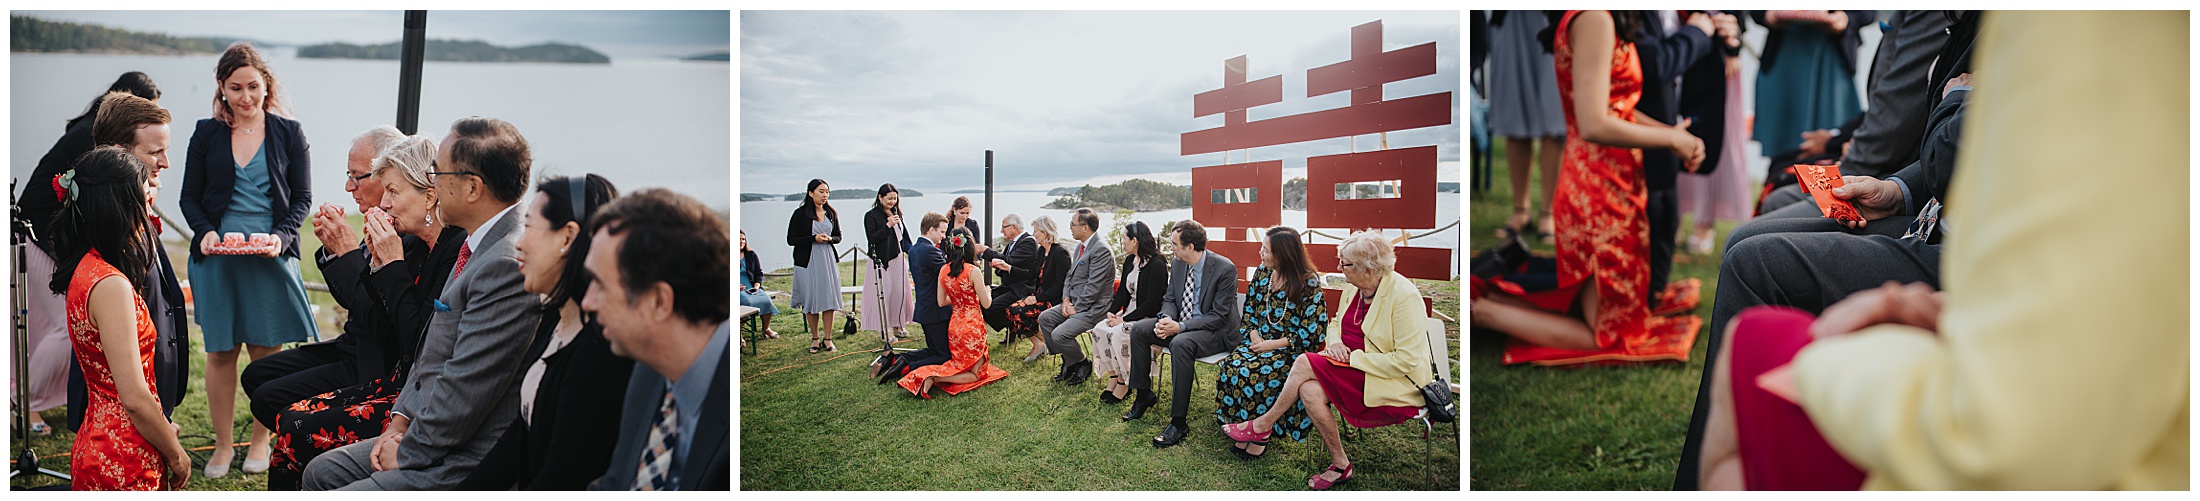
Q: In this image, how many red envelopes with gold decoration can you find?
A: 1